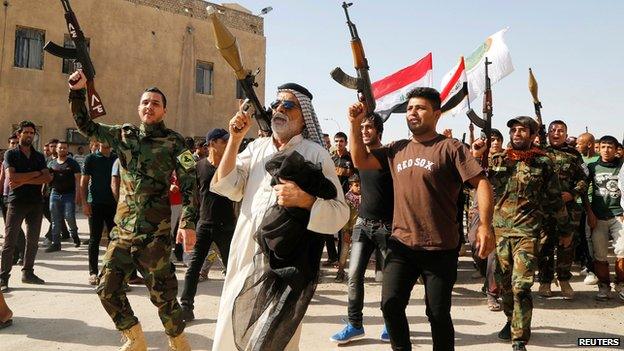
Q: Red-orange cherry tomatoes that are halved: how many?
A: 0